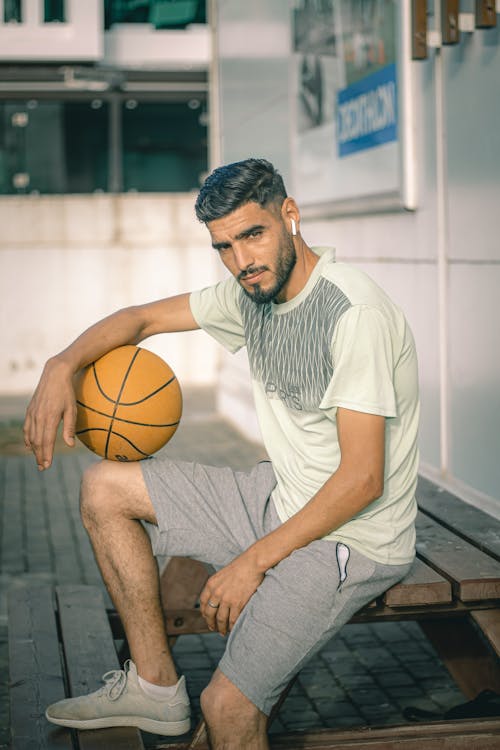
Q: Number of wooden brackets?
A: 3